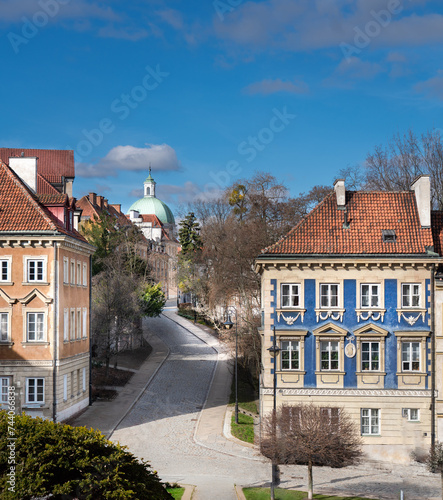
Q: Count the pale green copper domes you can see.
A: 1